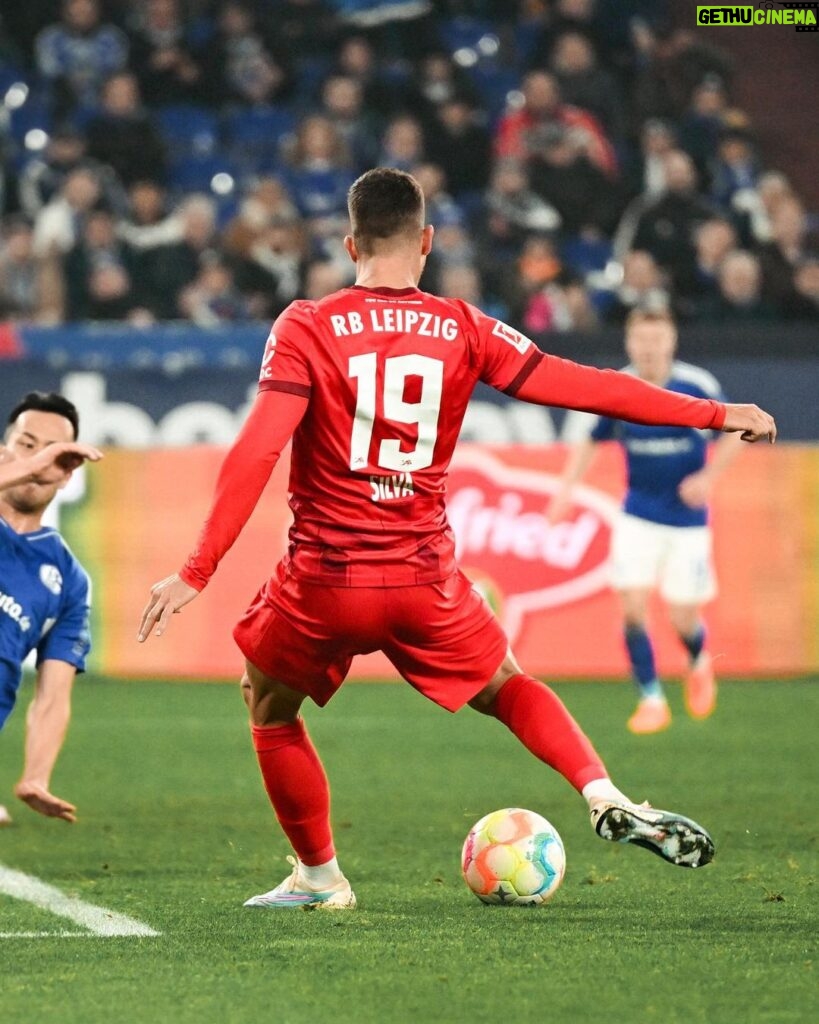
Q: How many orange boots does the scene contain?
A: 2